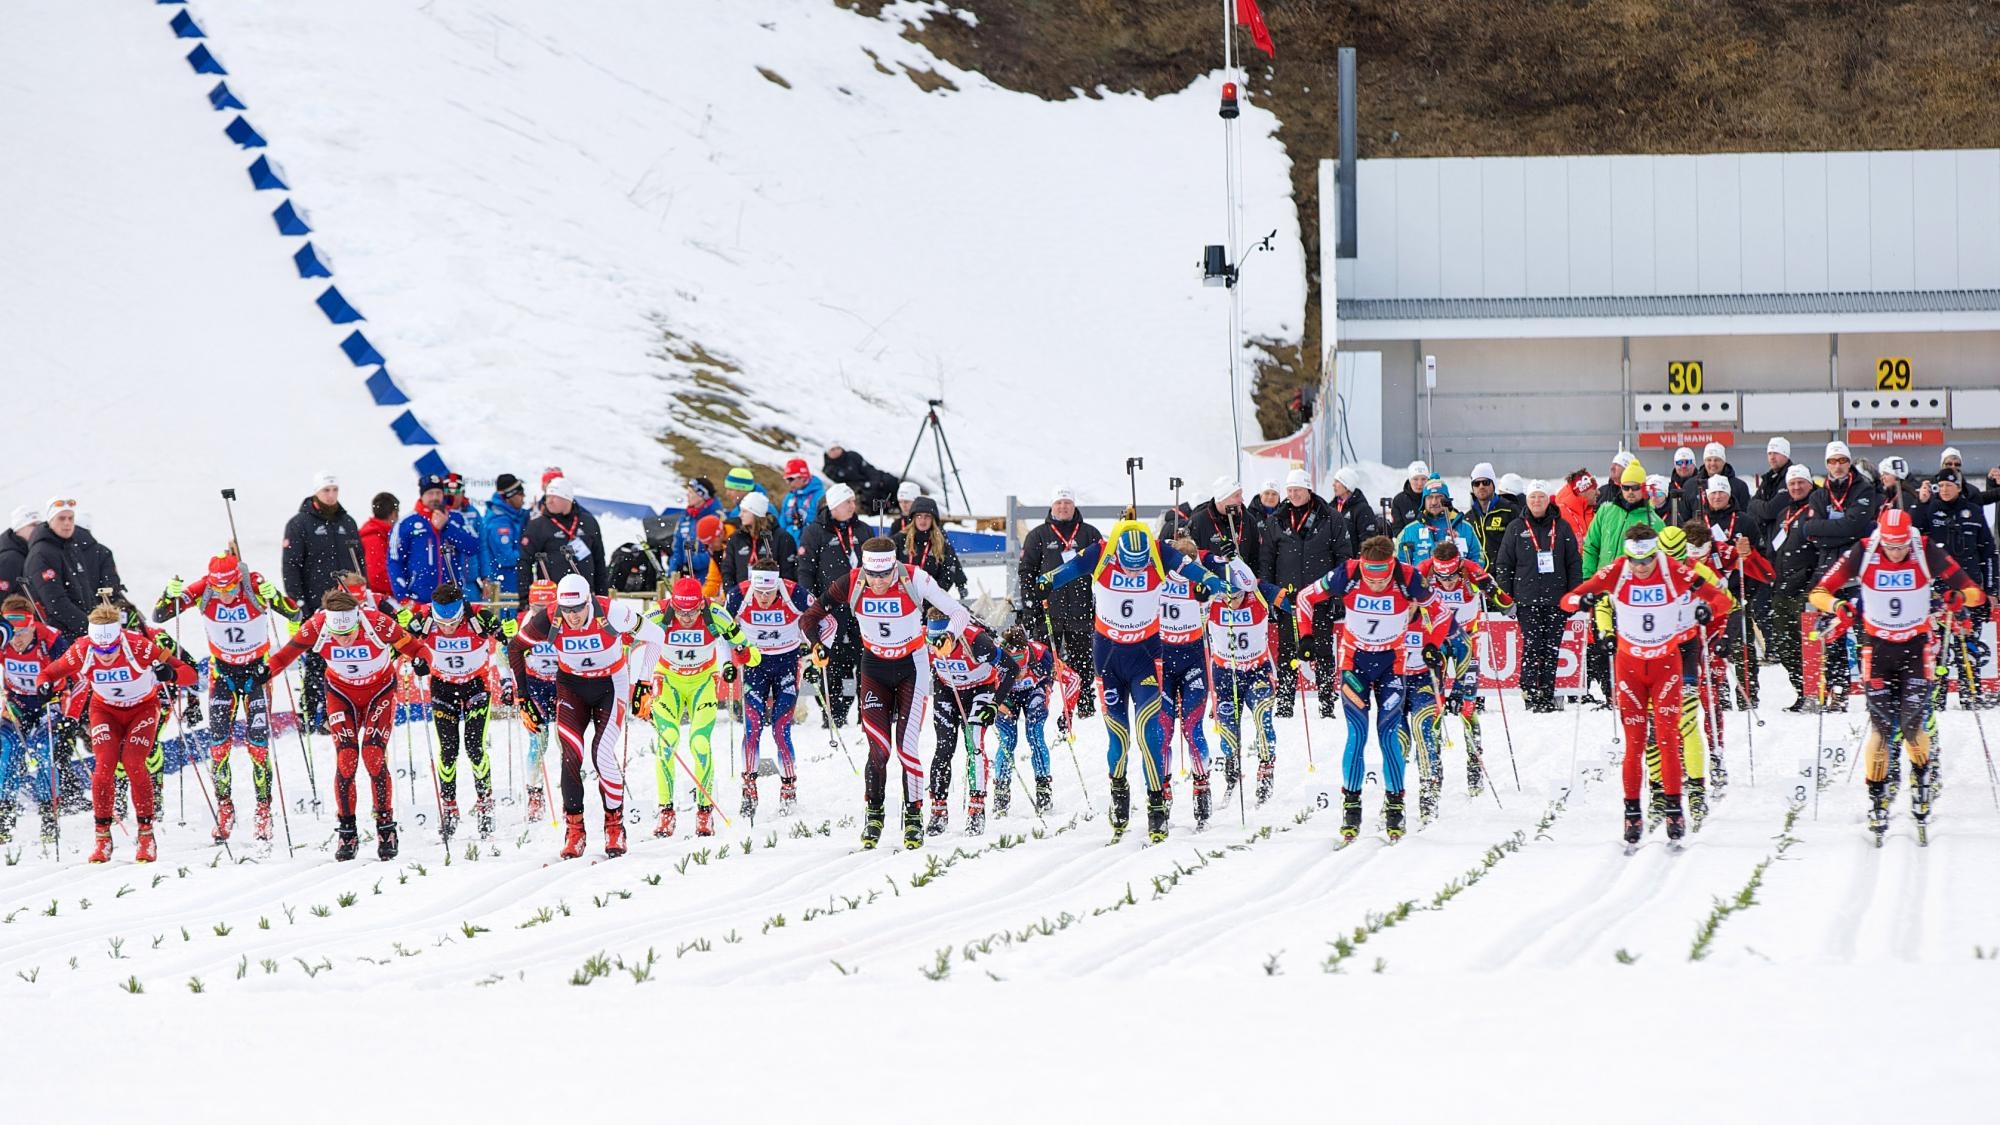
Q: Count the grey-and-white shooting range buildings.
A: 1